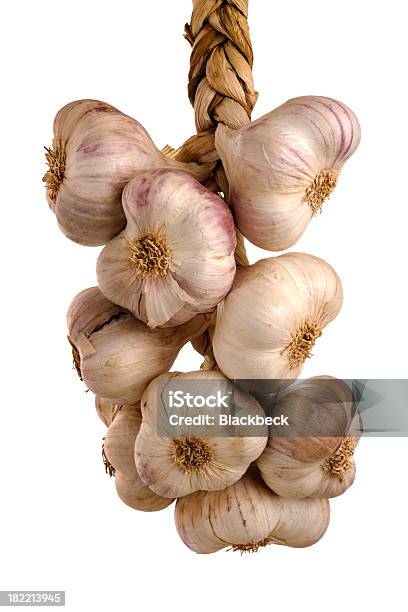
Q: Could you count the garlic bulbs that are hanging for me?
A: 9